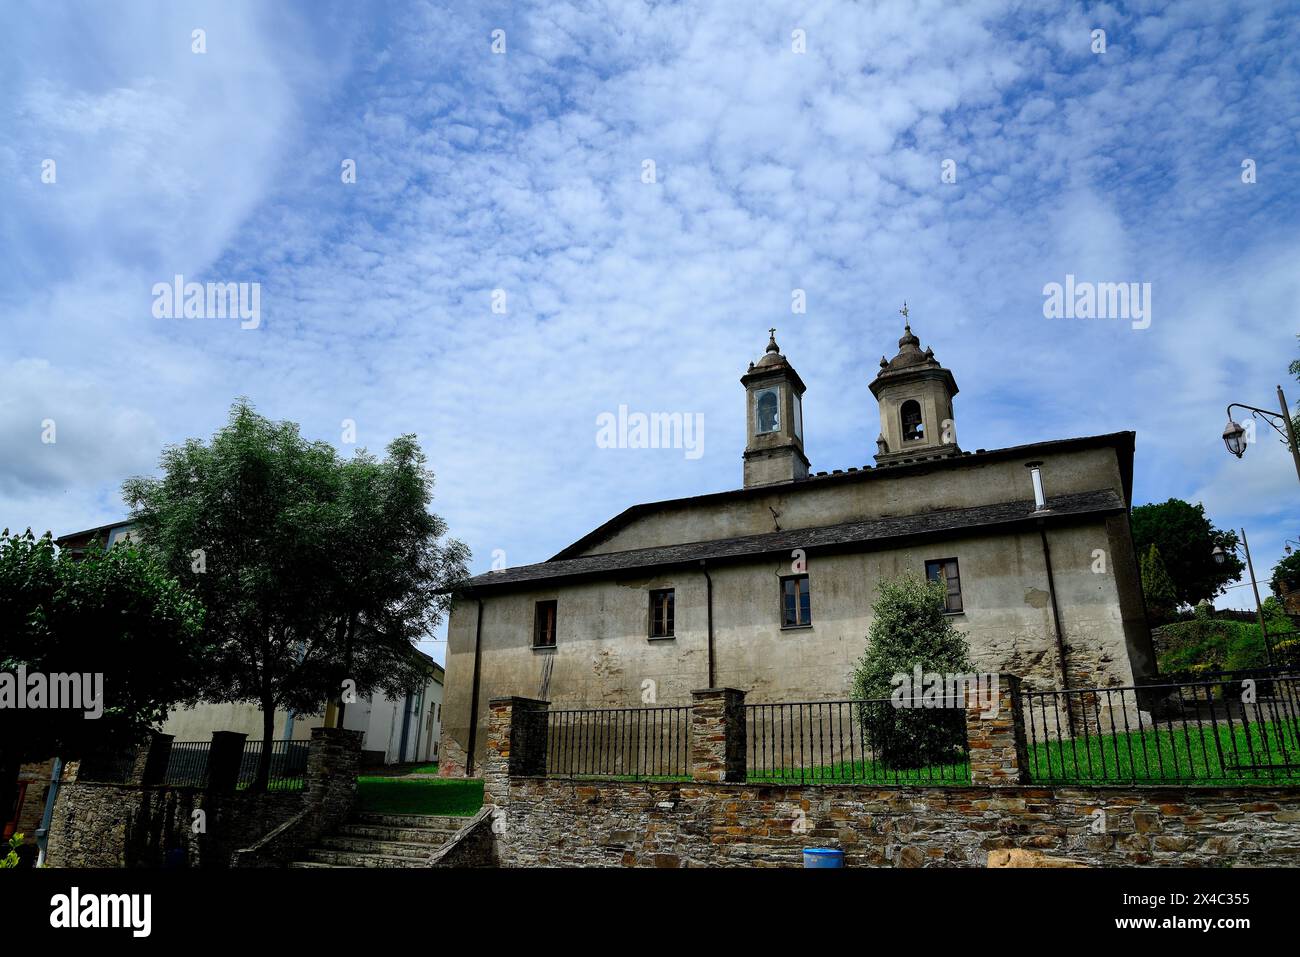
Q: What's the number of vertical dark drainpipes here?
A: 3